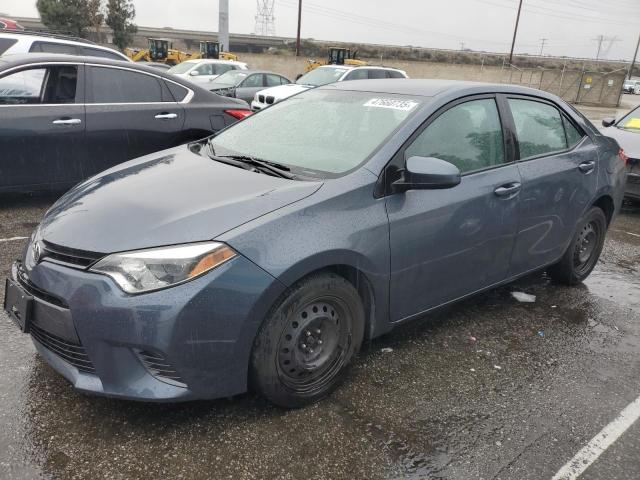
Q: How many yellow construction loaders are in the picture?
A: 3